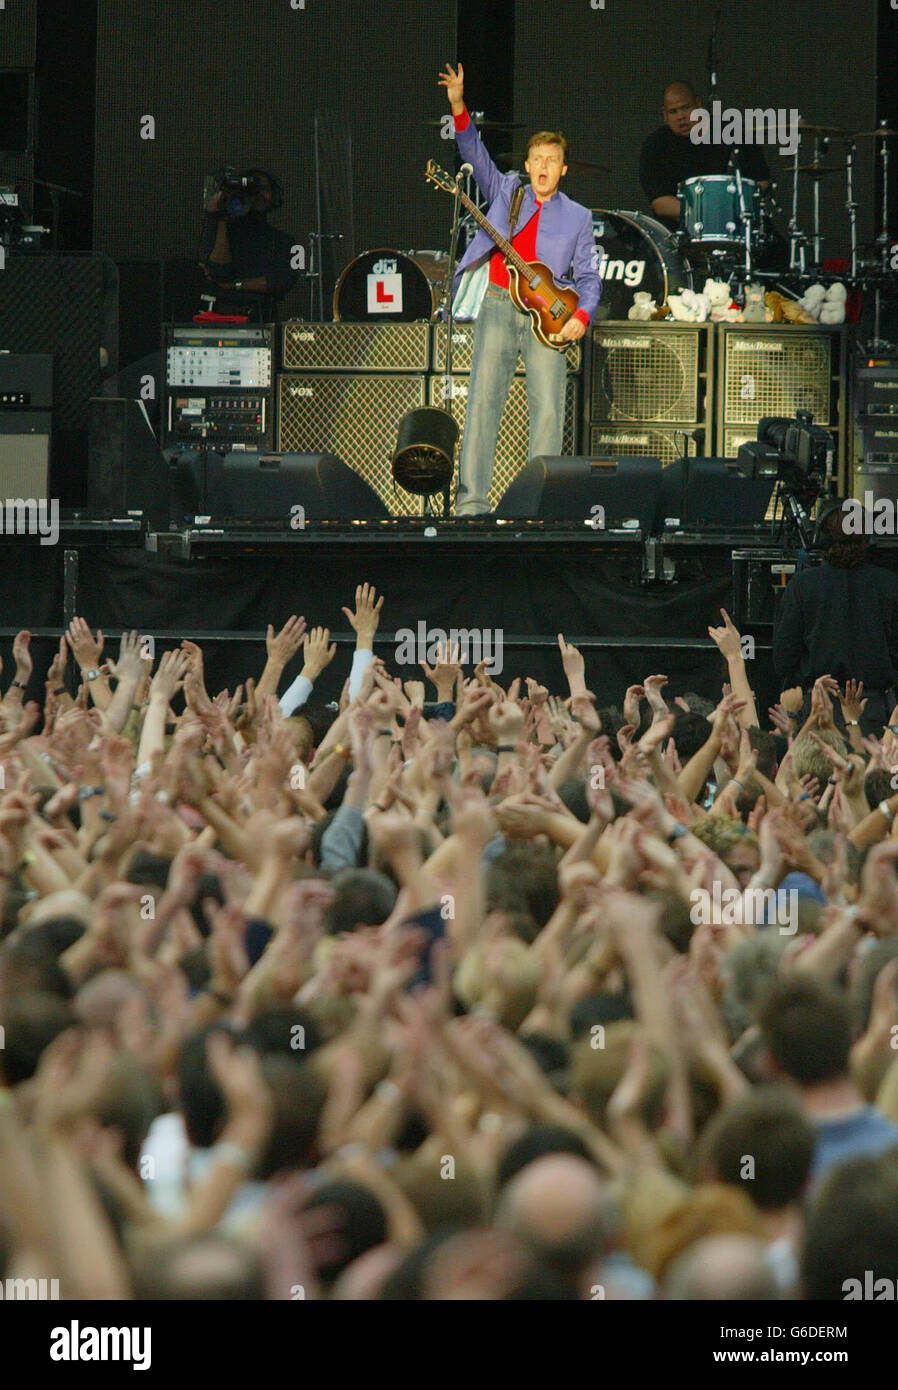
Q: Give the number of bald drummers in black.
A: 1